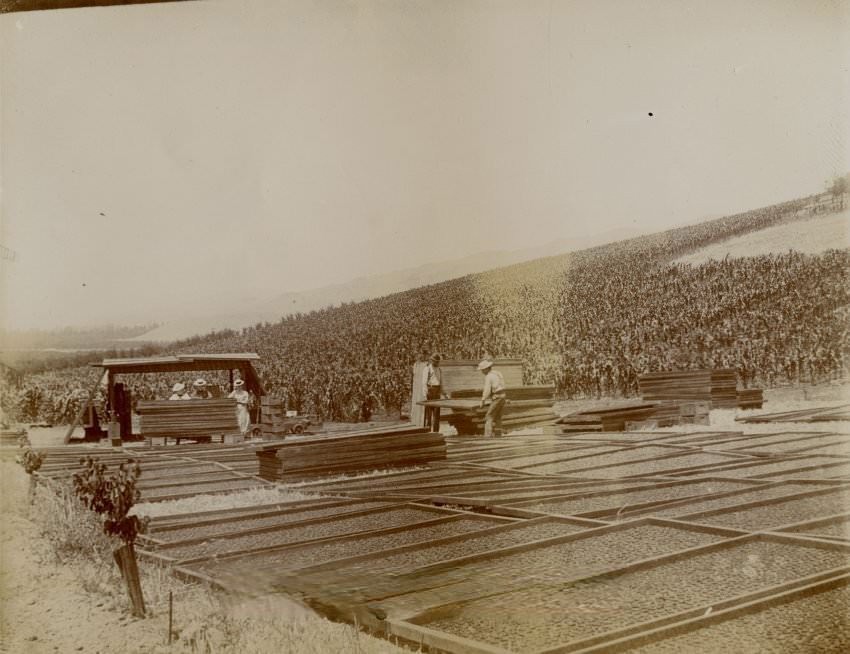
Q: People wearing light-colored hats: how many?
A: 4